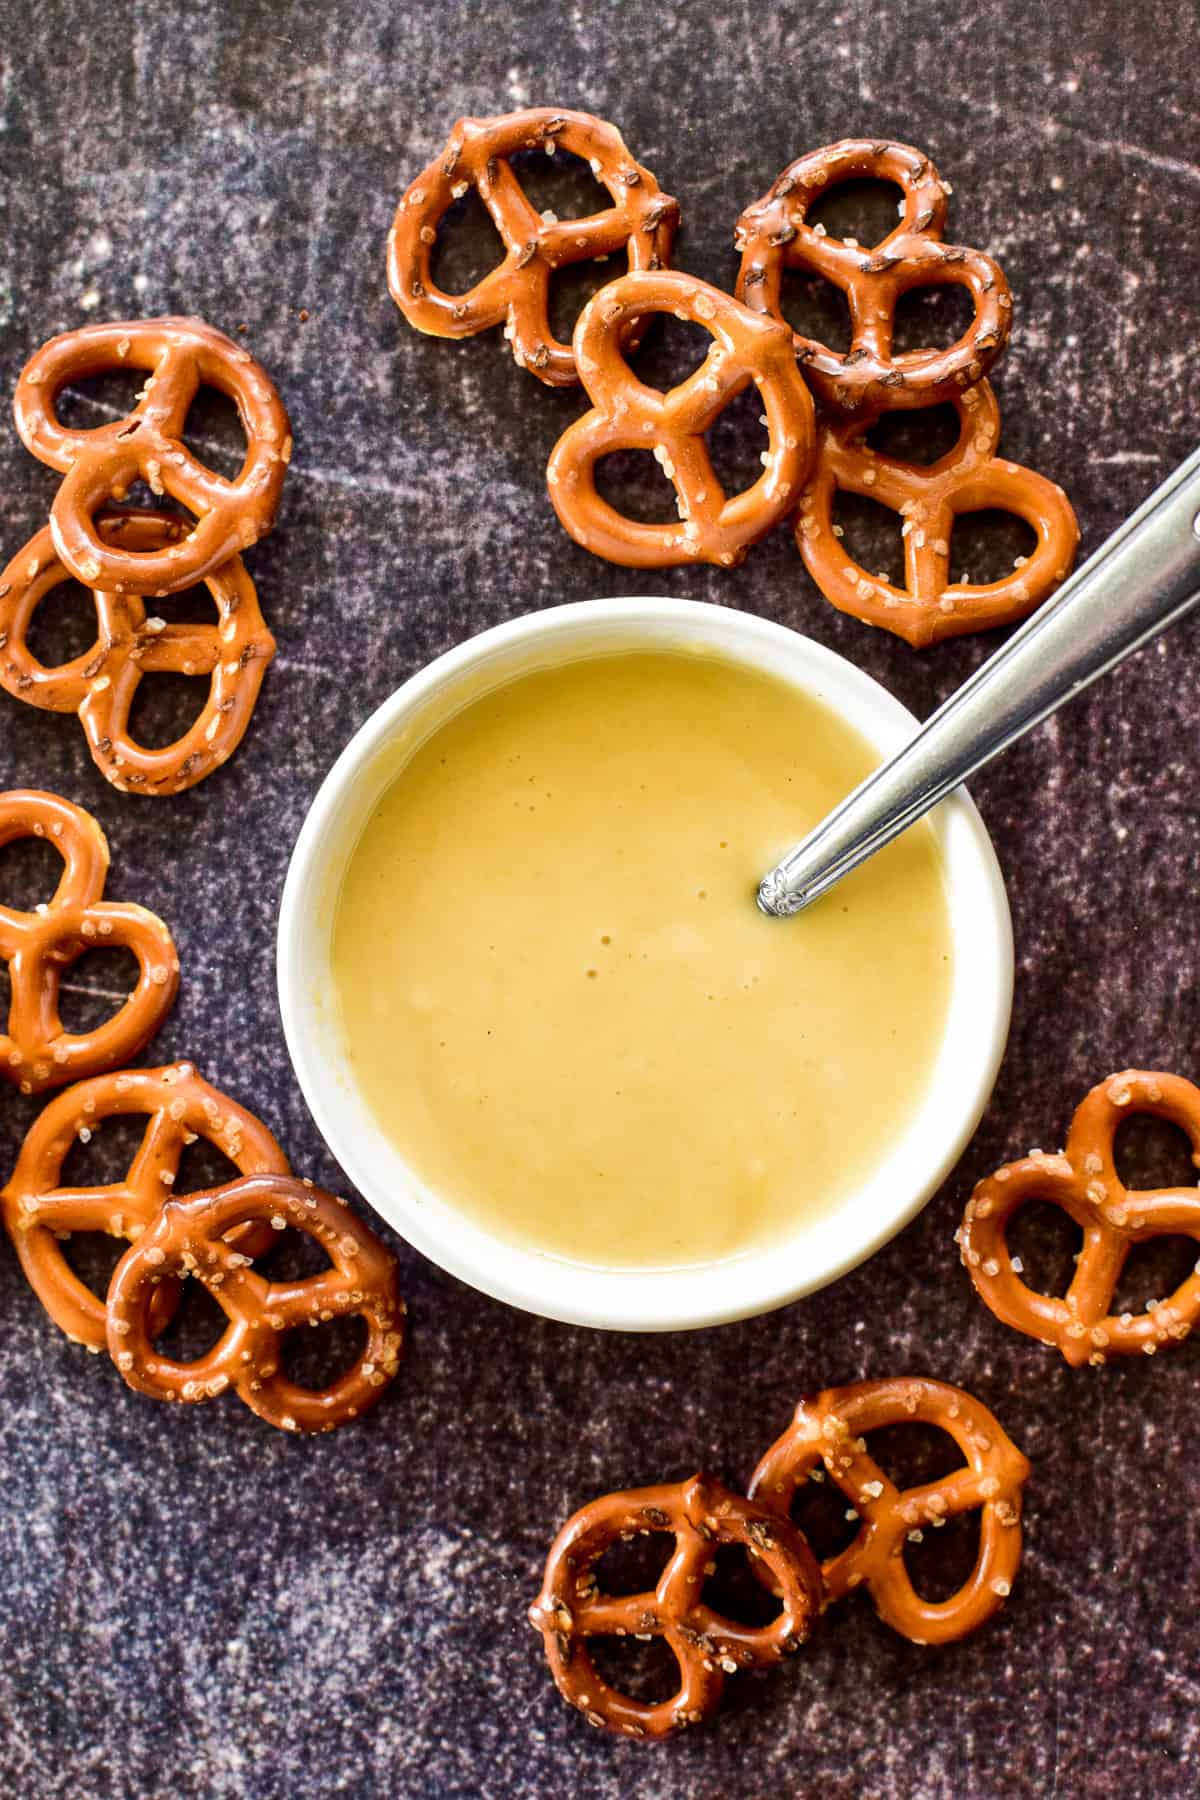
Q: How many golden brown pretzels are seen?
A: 12